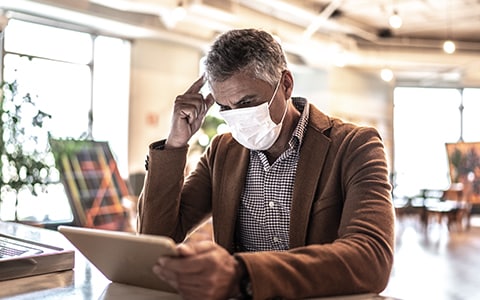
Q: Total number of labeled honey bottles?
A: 0